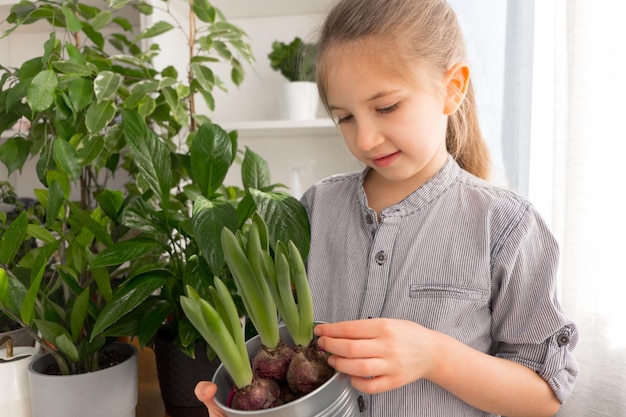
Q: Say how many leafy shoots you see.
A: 3